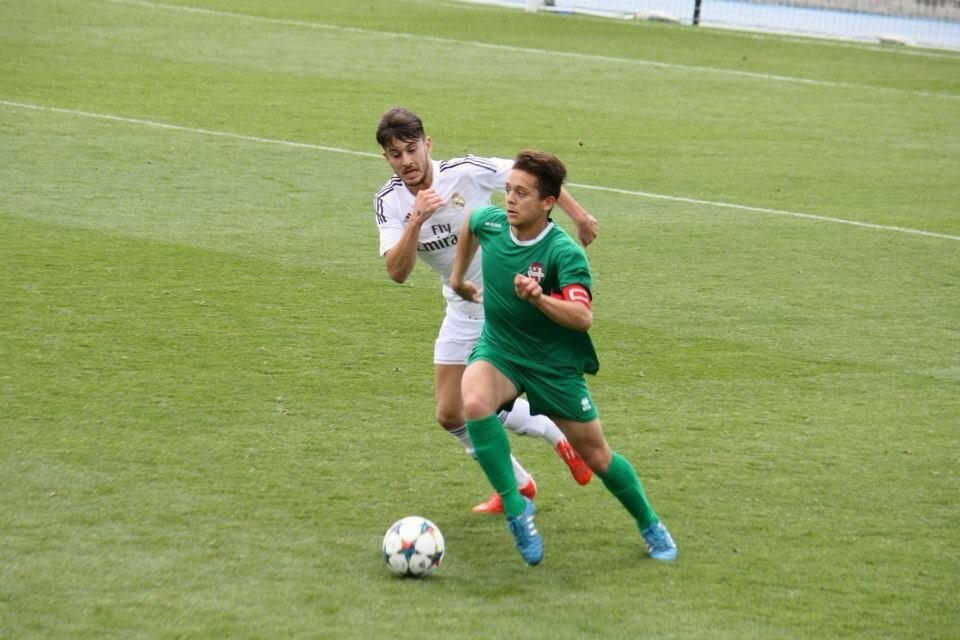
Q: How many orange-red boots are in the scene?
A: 2